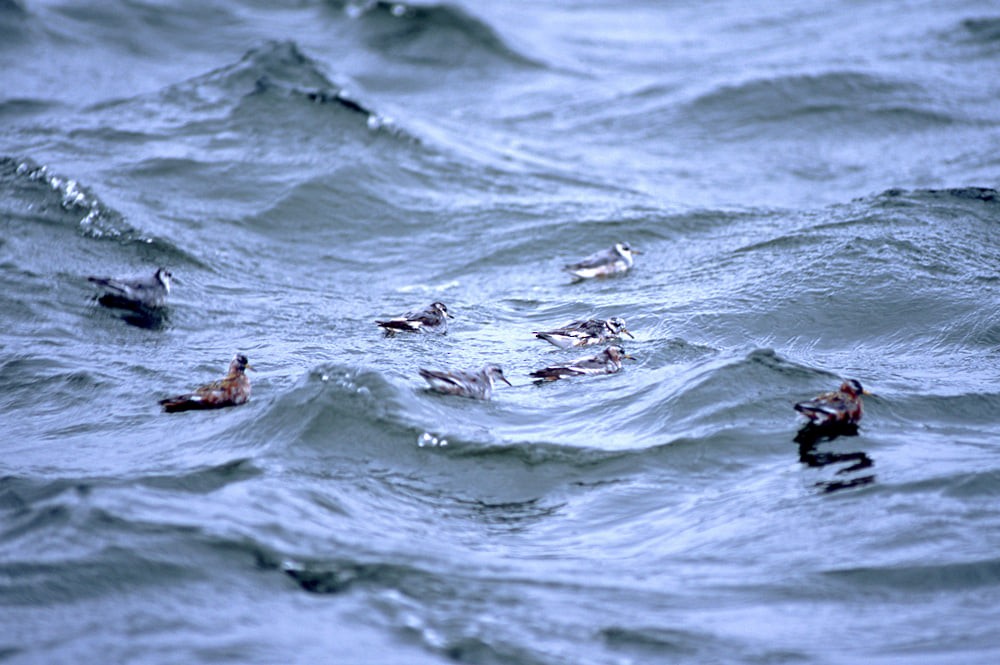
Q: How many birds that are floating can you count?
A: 8